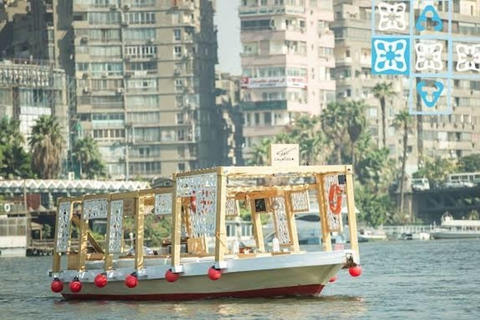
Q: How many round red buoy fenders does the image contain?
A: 8